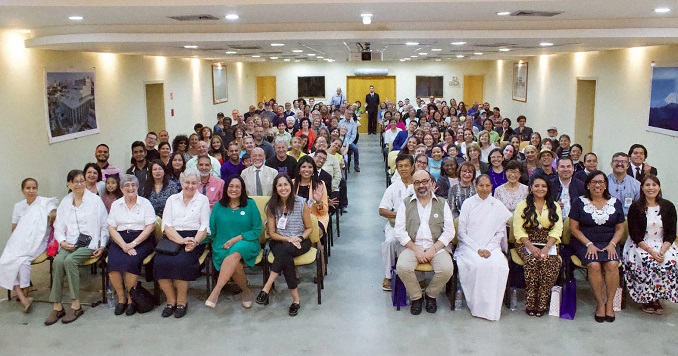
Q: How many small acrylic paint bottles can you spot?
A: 0